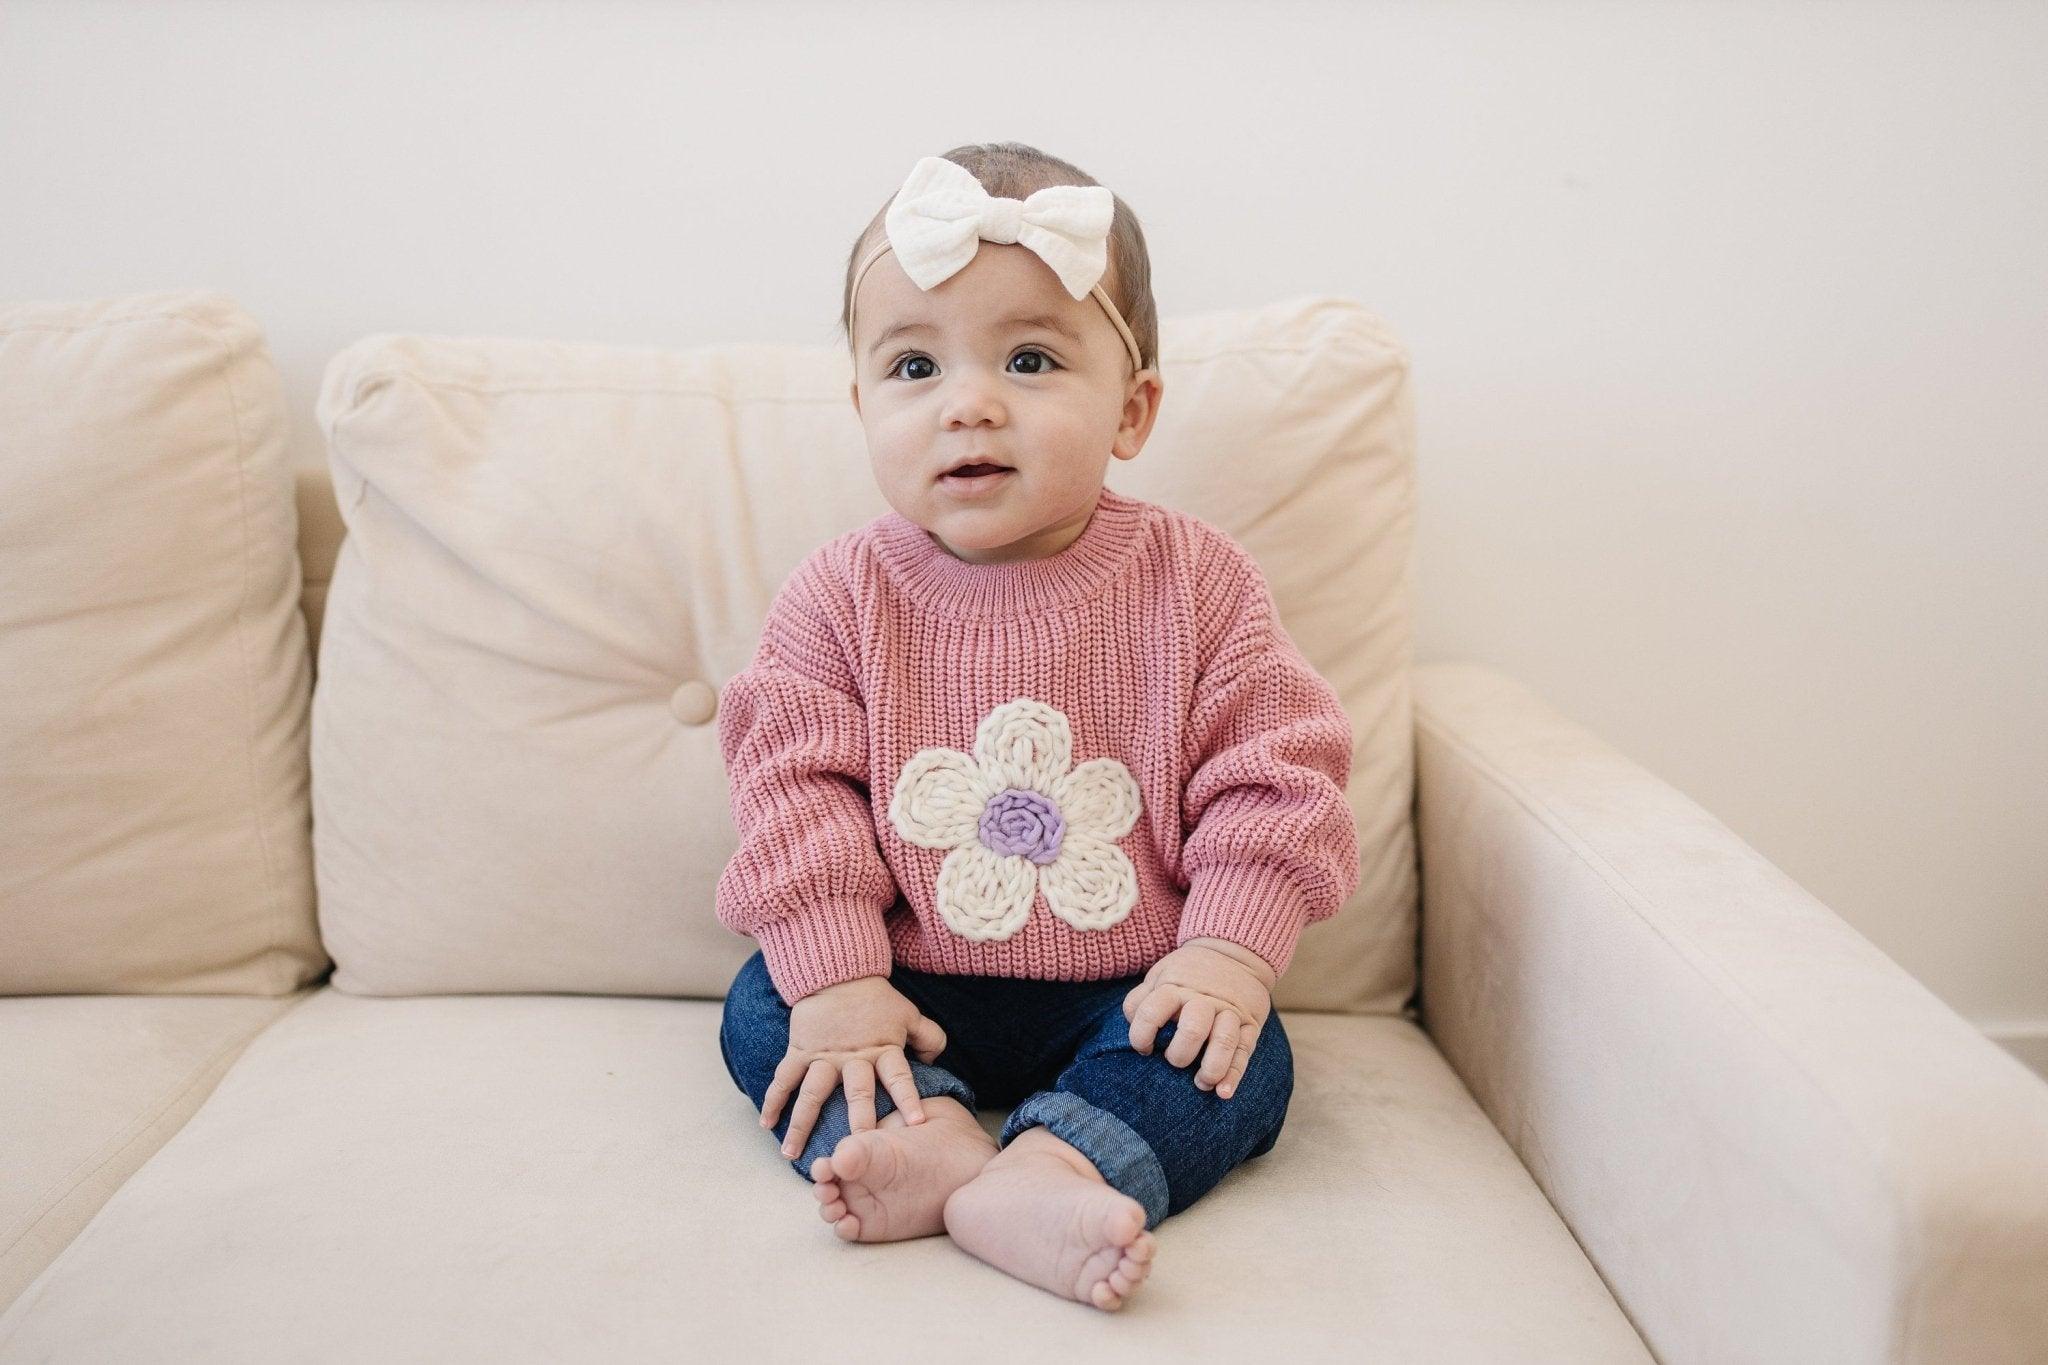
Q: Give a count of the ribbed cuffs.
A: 2